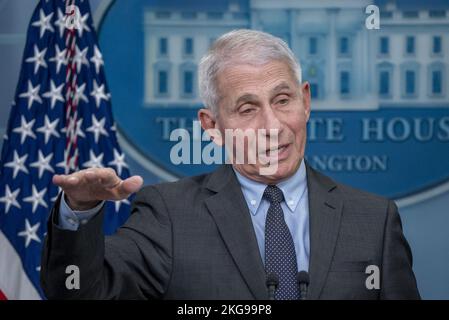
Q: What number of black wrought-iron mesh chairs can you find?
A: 0